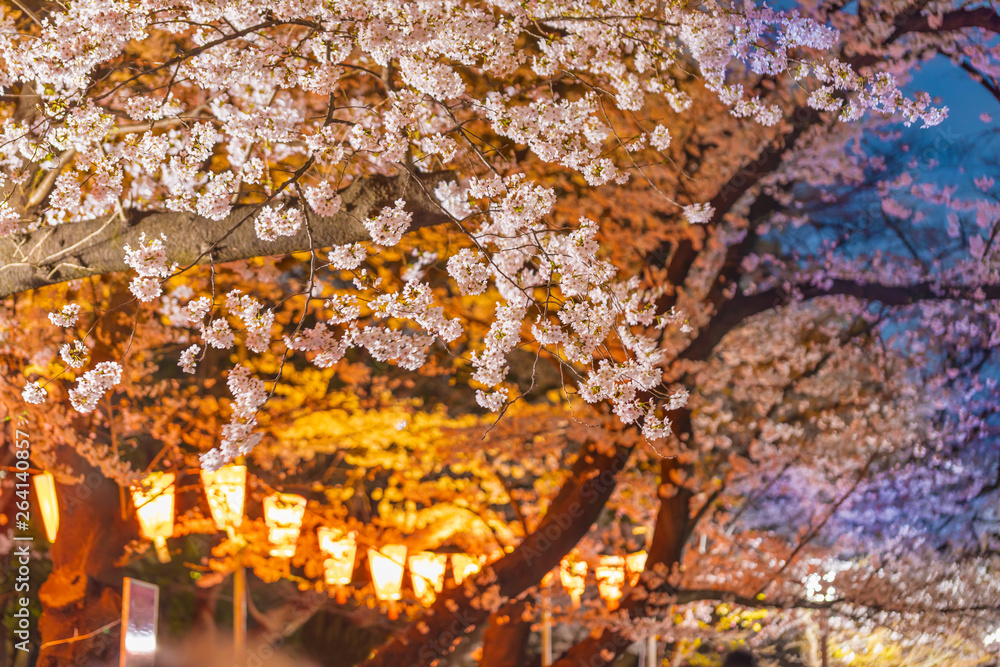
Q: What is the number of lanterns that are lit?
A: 11